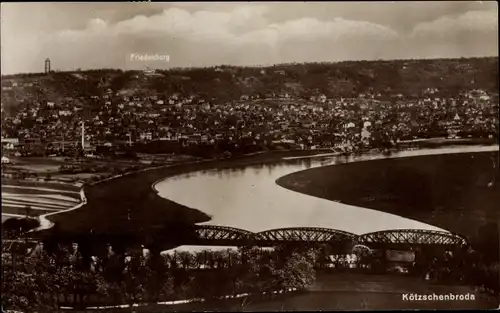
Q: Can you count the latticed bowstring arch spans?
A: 3